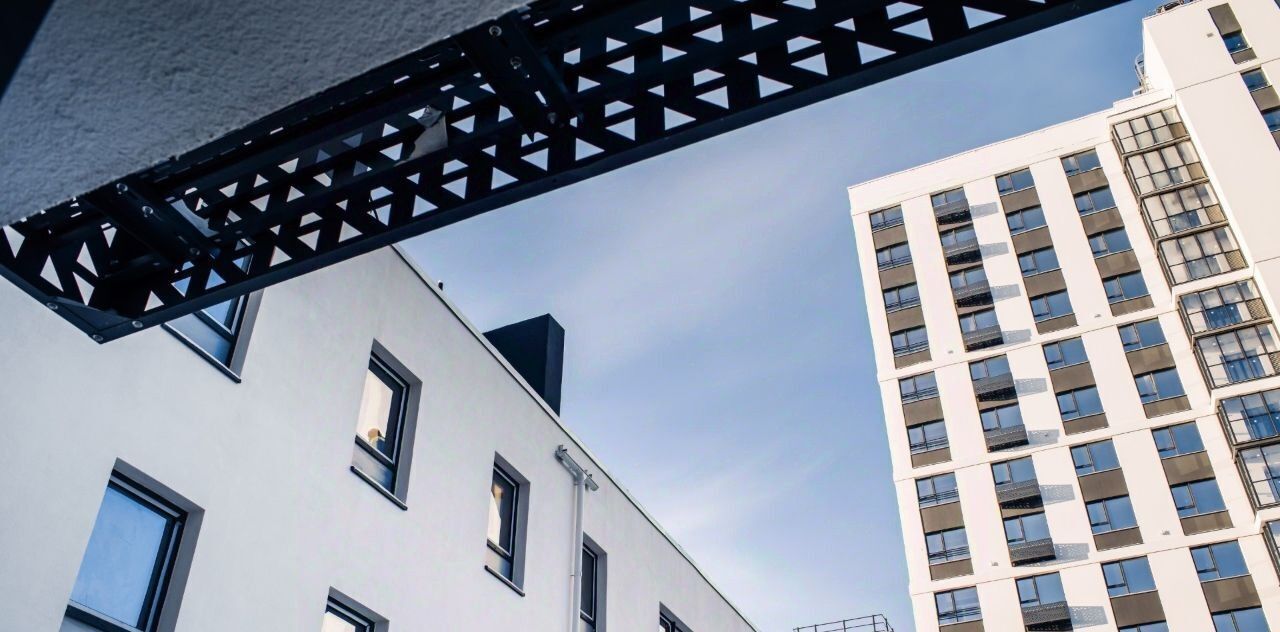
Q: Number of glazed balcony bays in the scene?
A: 9